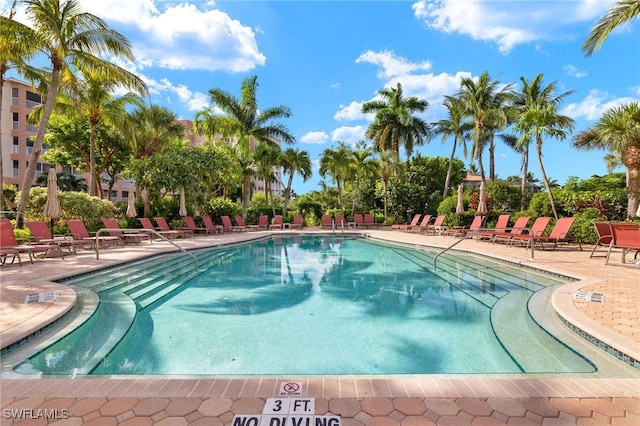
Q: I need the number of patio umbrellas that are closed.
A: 5